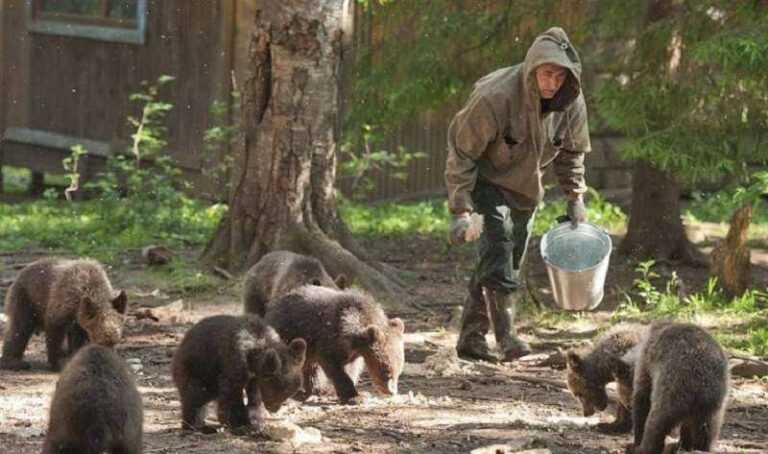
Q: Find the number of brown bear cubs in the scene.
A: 7